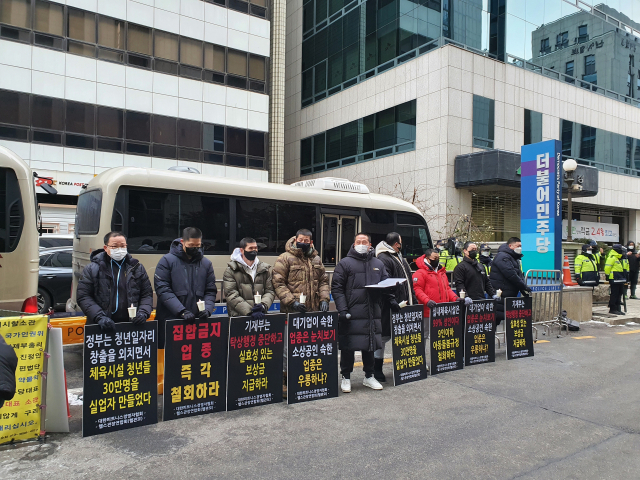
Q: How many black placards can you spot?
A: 8